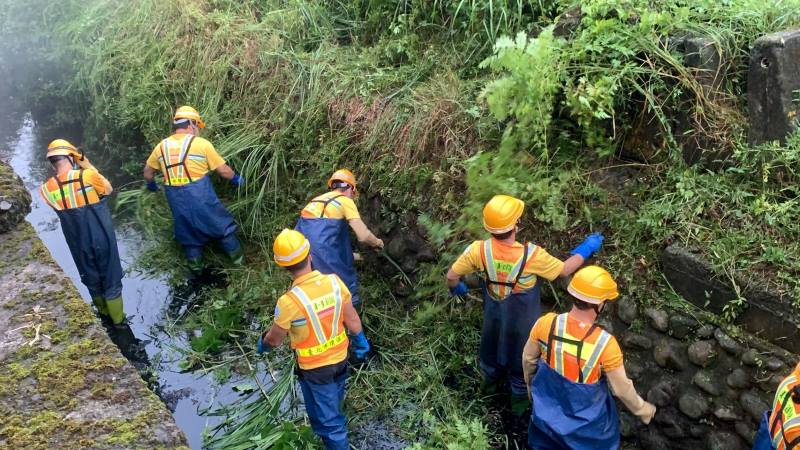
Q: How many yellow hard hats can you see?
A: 6